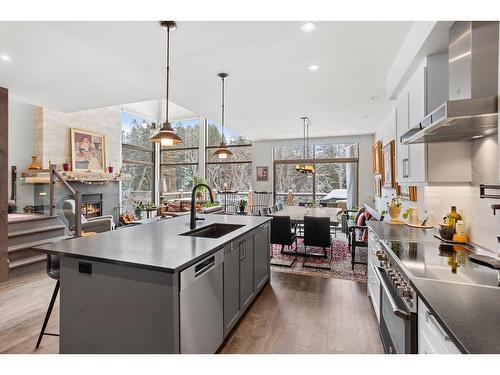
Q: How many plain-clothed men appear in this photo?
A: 0